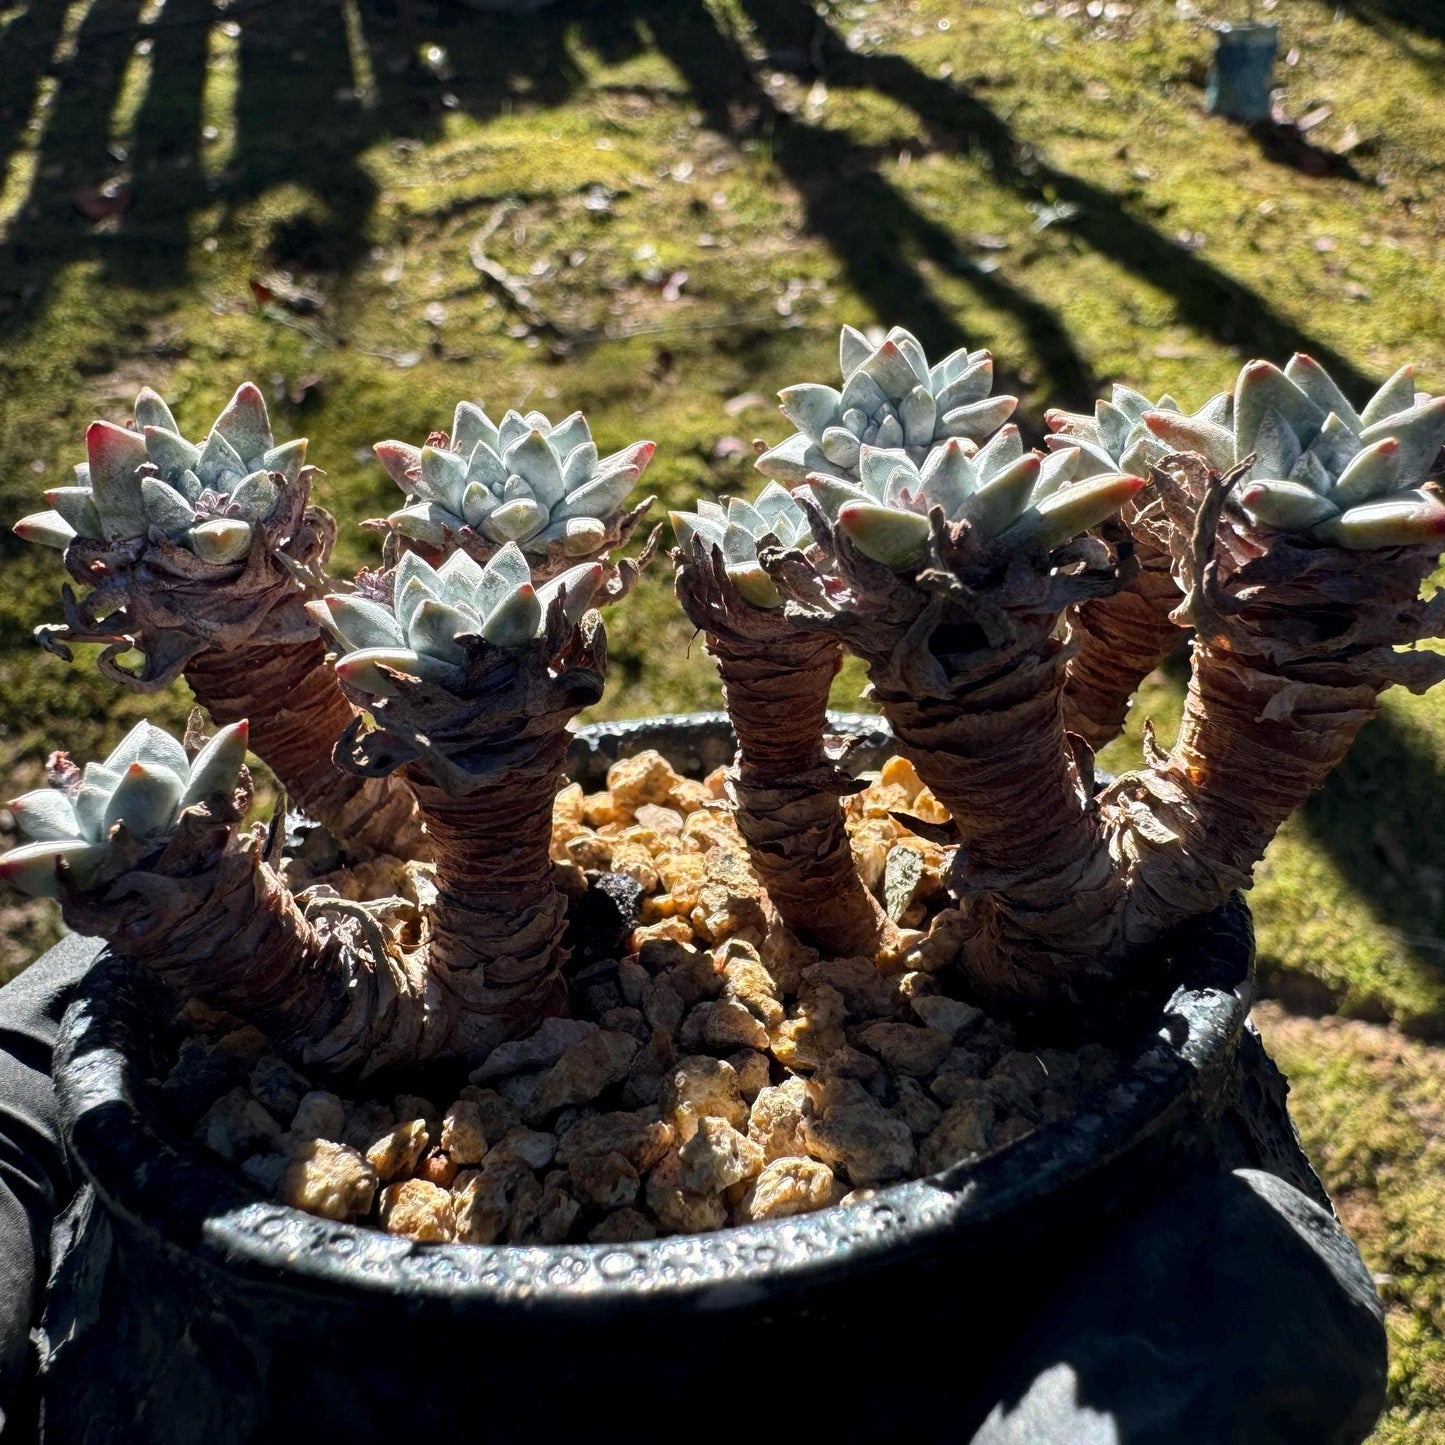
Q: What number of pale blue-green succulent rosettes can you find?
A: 9